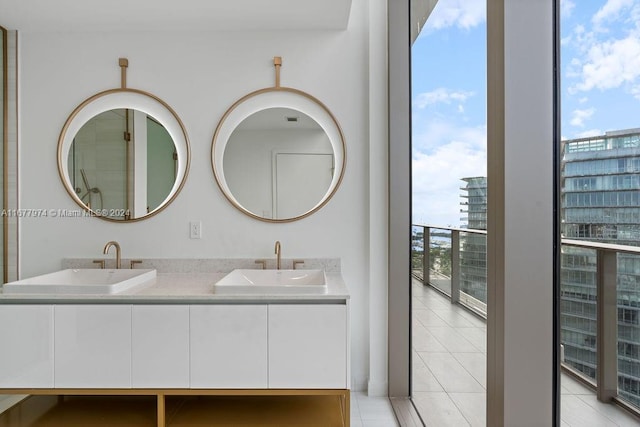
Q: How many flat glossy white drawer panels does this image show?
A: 5